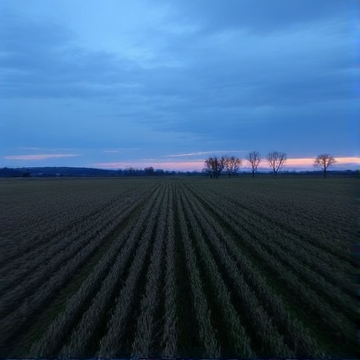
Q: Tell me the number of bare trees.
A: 5